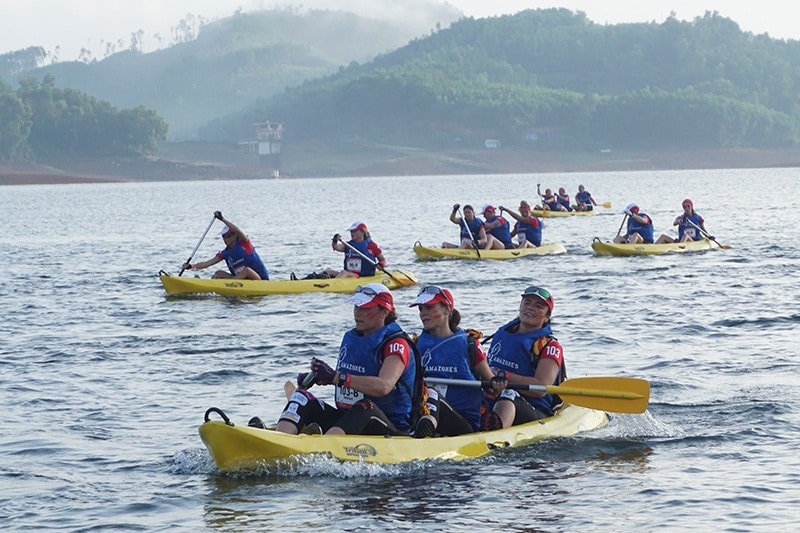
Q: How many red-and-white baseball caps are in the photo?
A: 7